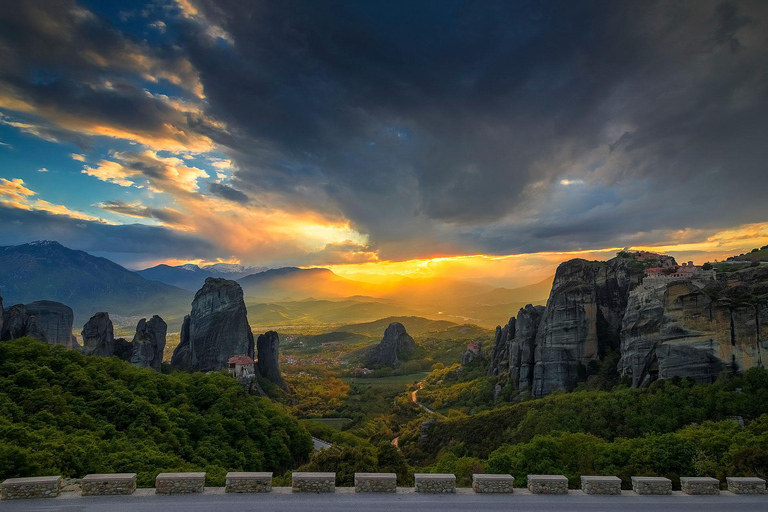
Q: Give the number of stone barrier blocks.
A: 13